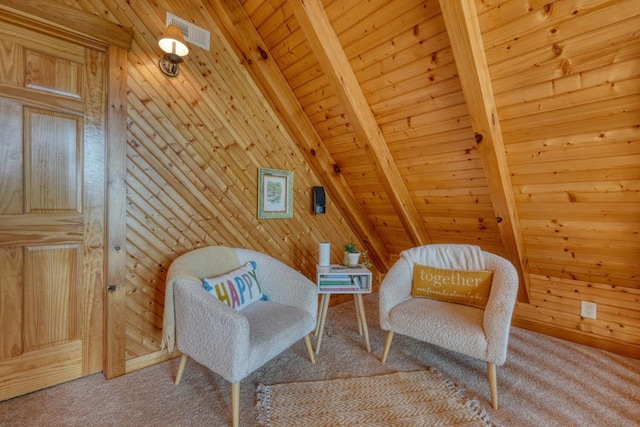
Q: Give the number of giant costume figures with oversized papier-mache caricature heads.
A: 0